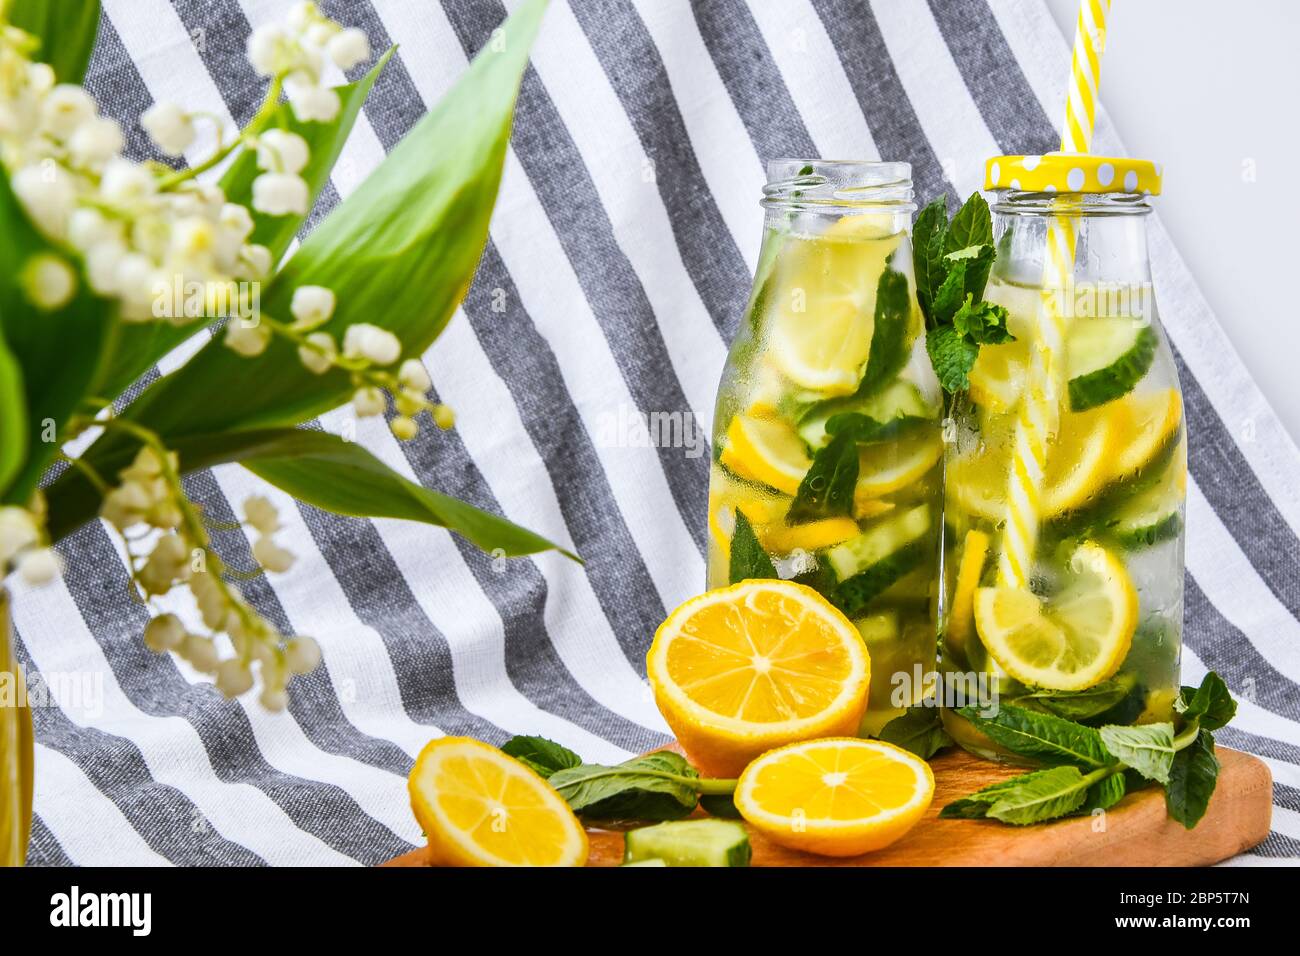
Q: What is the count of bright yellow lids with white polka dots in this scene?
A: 1